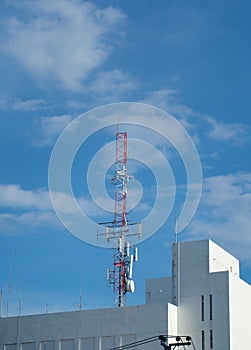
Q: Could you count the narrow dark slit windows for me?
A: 4